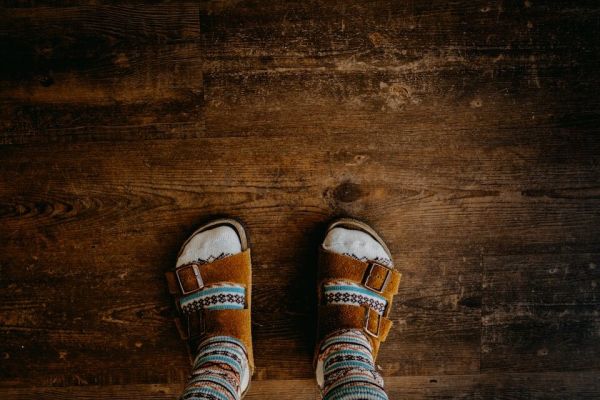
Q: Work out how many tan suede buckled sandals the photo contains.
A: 2